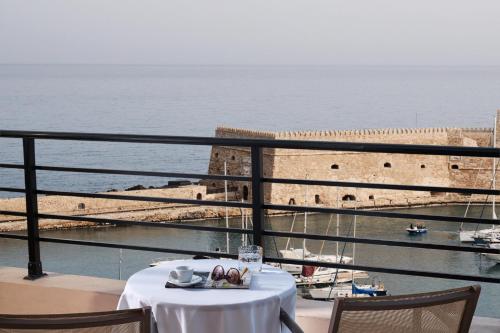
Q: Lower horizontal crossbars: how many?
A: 4